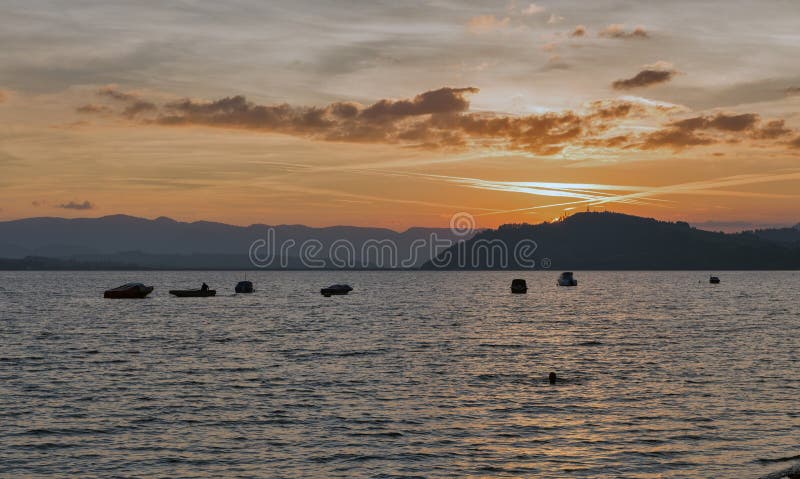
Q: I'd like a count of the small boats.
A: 7